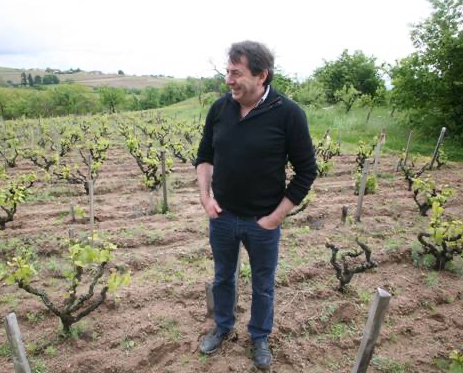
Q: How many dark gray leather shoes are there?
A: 2